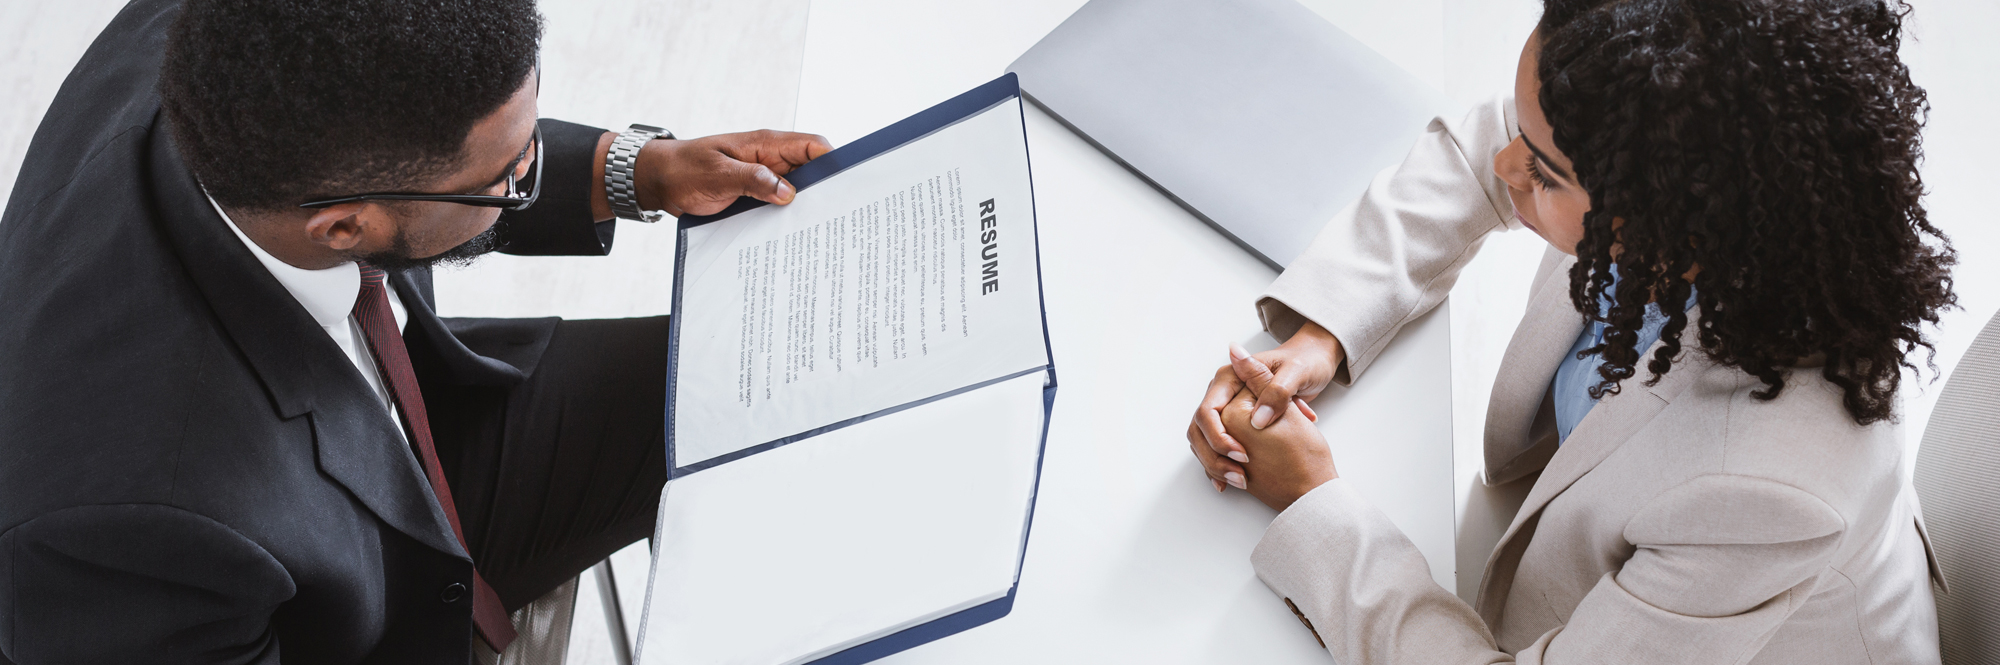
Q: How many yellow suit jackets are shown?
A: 0